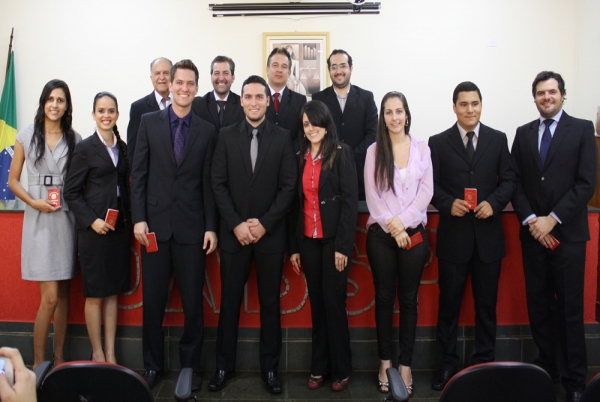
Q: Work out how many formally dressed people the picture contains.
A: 12